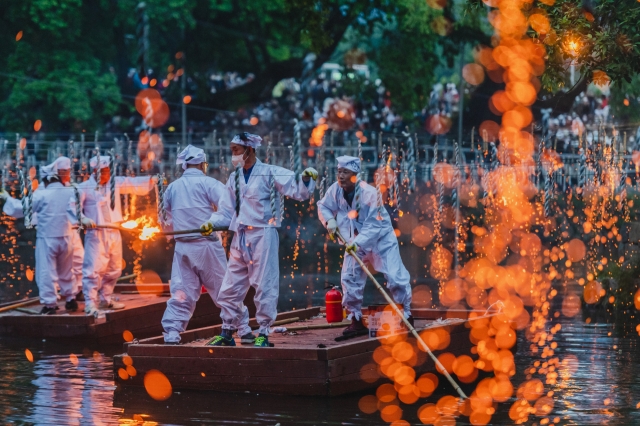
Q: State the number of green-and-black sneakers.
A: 2